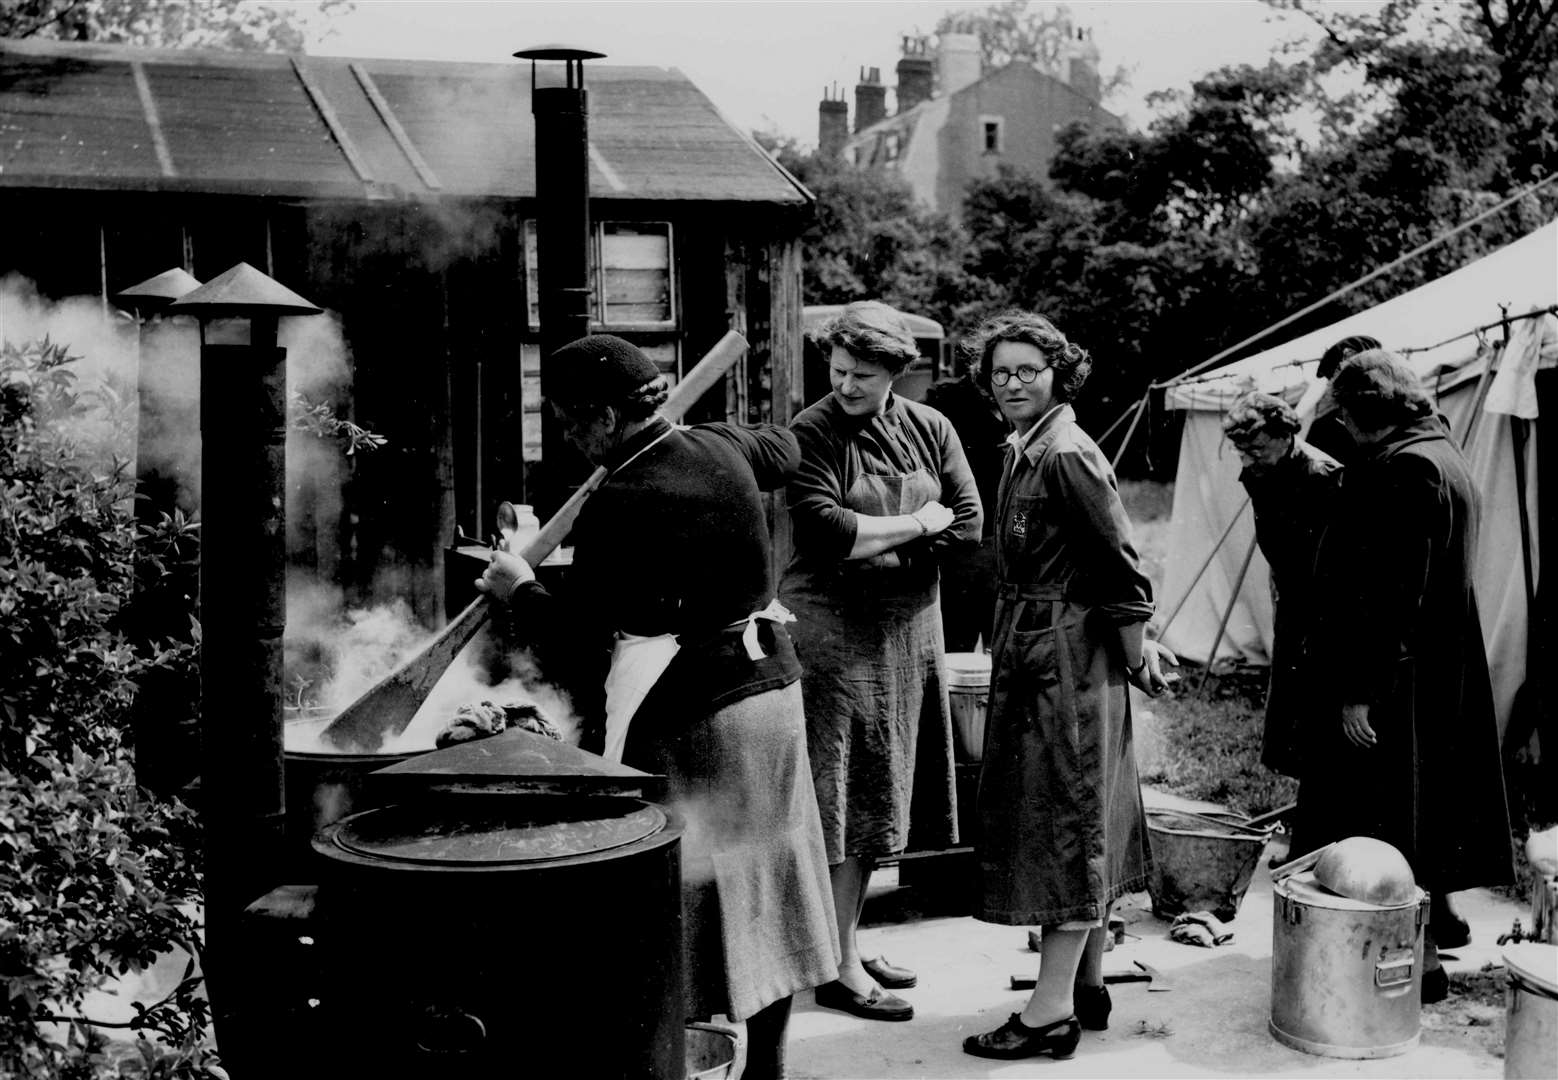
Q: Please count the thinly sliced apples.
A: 0